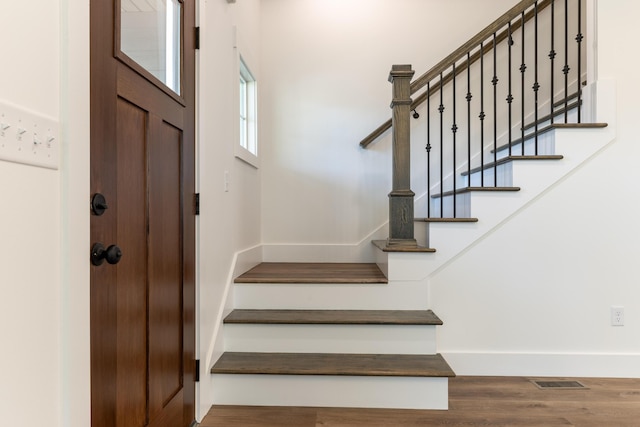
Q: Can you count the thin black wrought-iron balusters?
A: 12